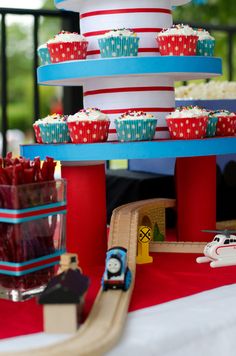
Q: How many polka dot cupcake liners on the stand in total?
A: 12